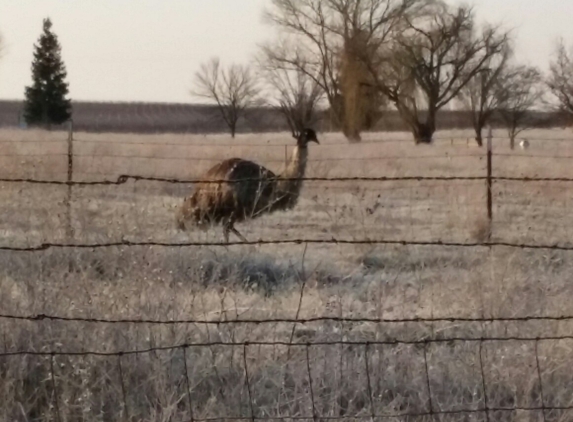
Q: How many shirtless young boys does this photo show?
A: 0